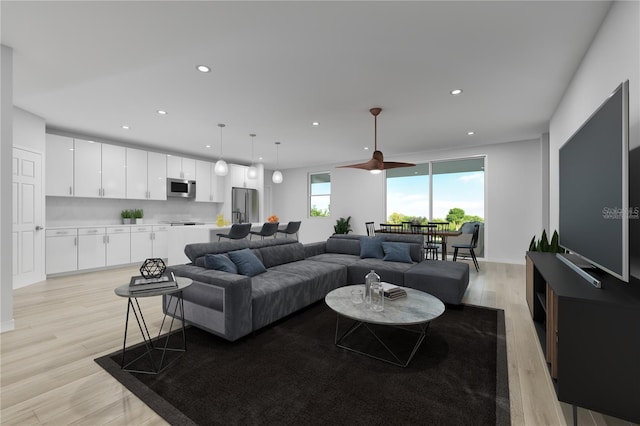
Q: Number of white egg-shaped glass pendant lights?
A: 3